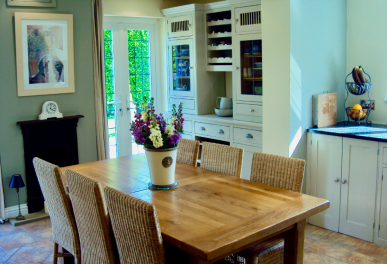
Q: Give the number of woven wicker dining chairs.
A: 6